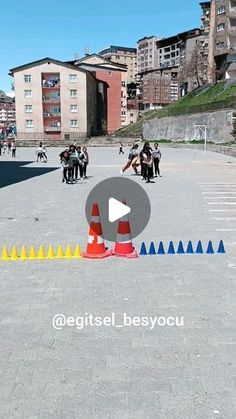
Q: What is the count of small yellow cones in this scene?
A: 9